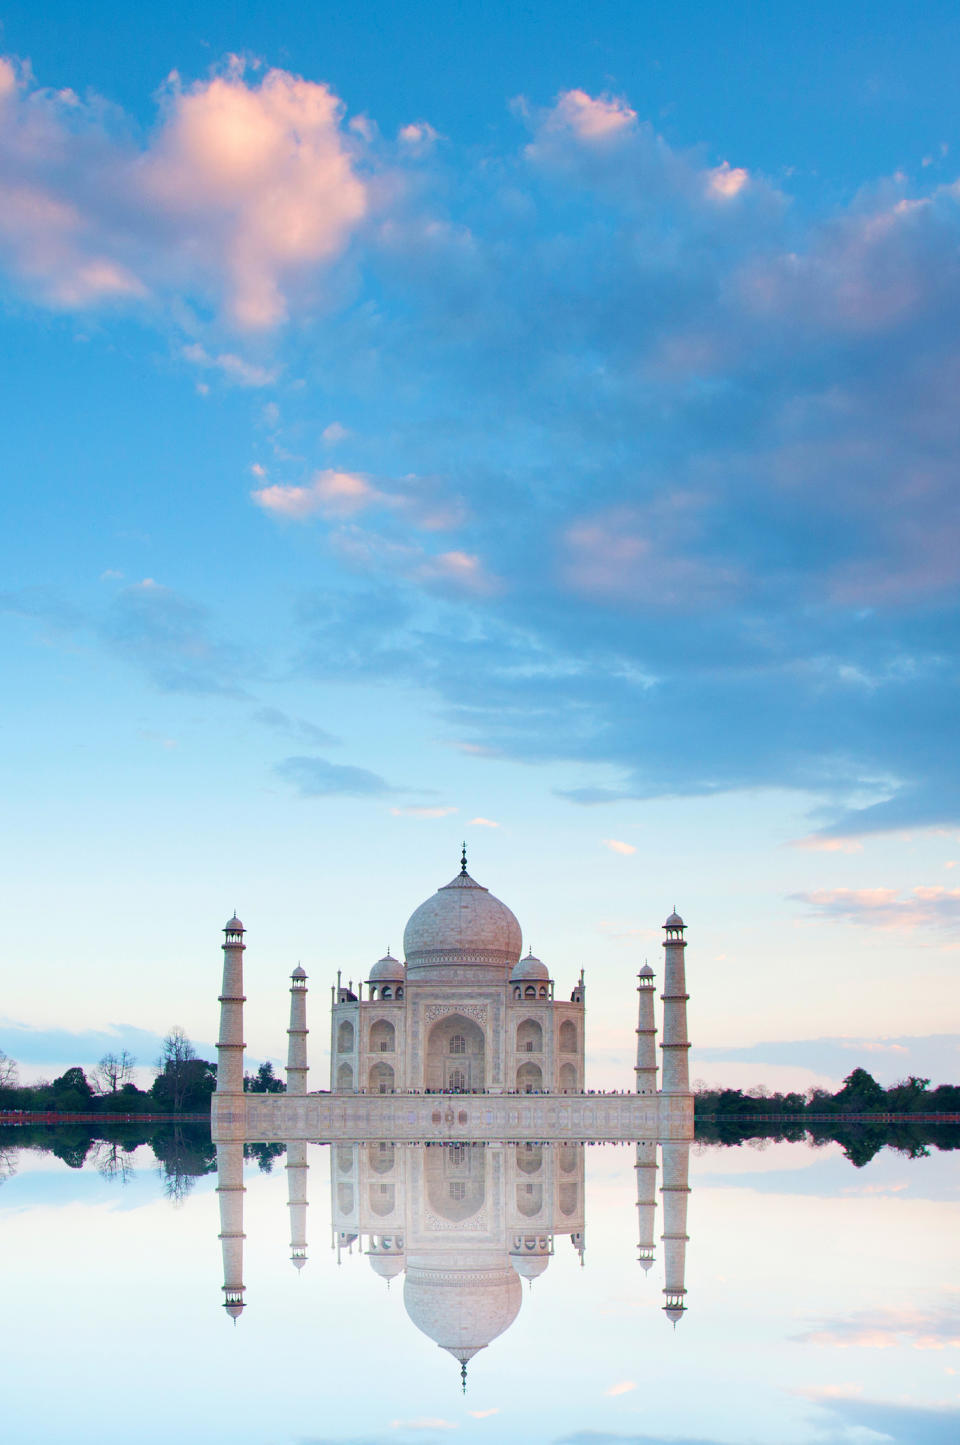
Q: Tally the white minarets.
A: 4